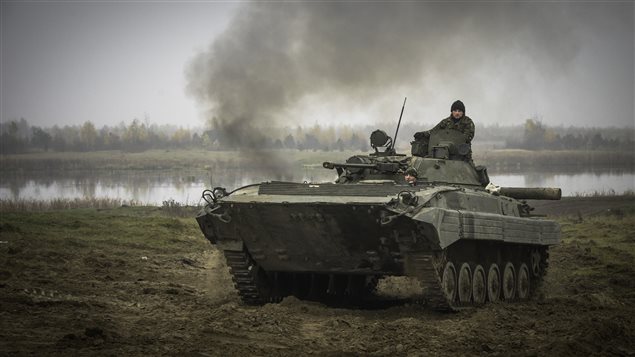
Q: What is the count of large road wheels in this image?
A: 6